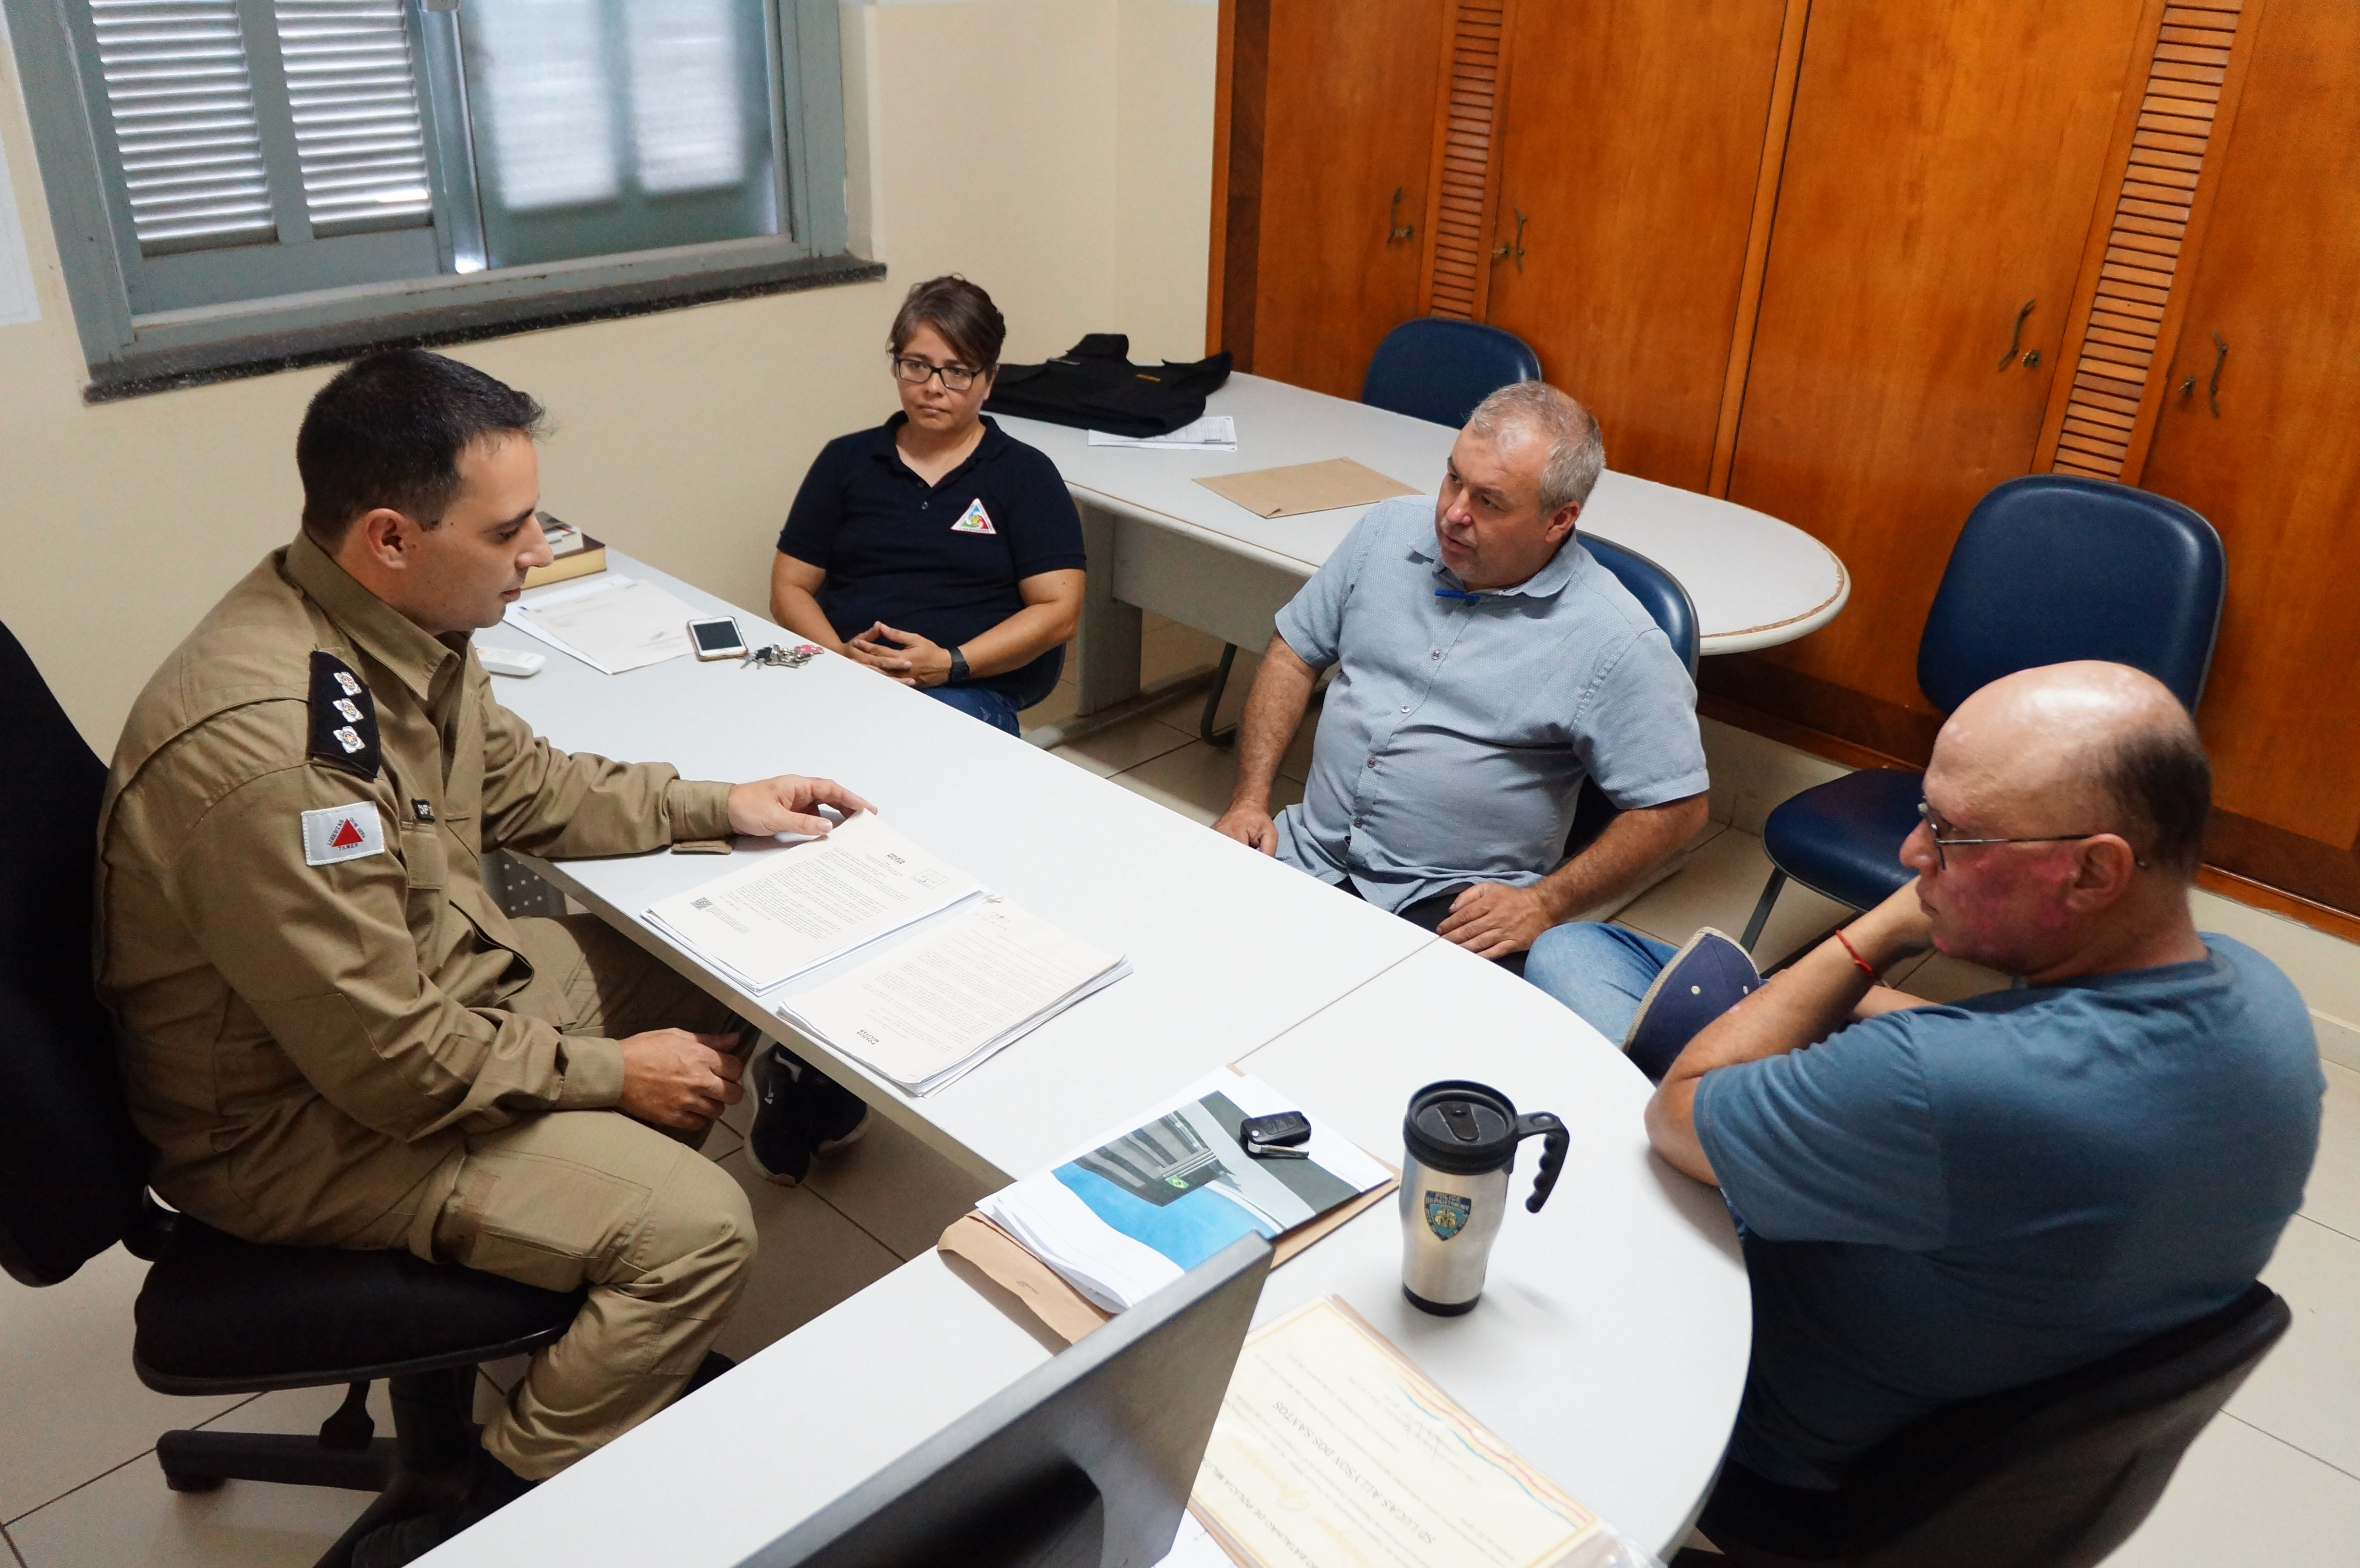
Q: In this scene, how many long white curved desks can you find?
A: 2